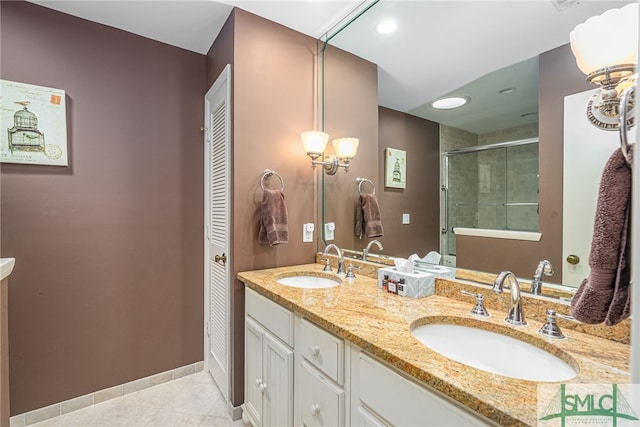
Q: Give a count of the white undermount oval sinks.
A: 2